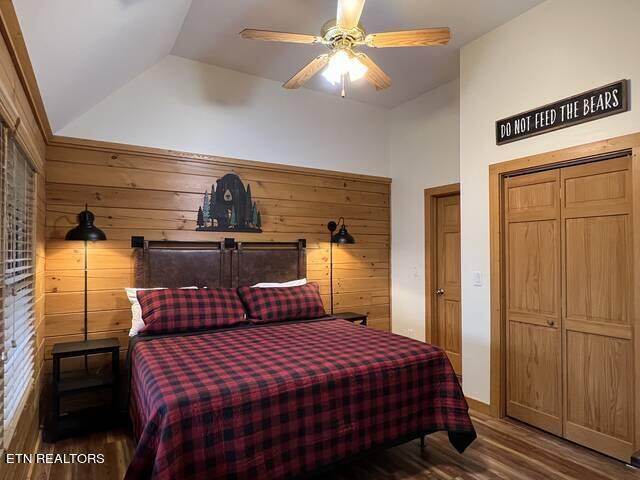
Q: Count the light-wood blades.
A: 5